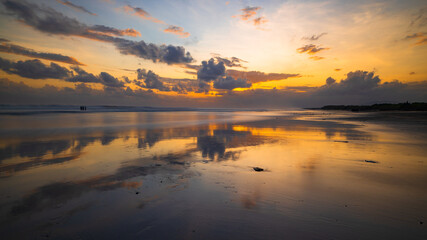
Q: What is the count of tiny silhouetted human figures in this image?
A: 3